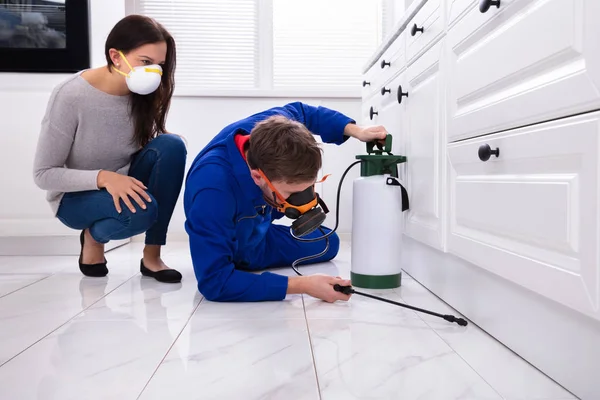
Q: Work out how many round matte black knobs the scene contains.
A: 8